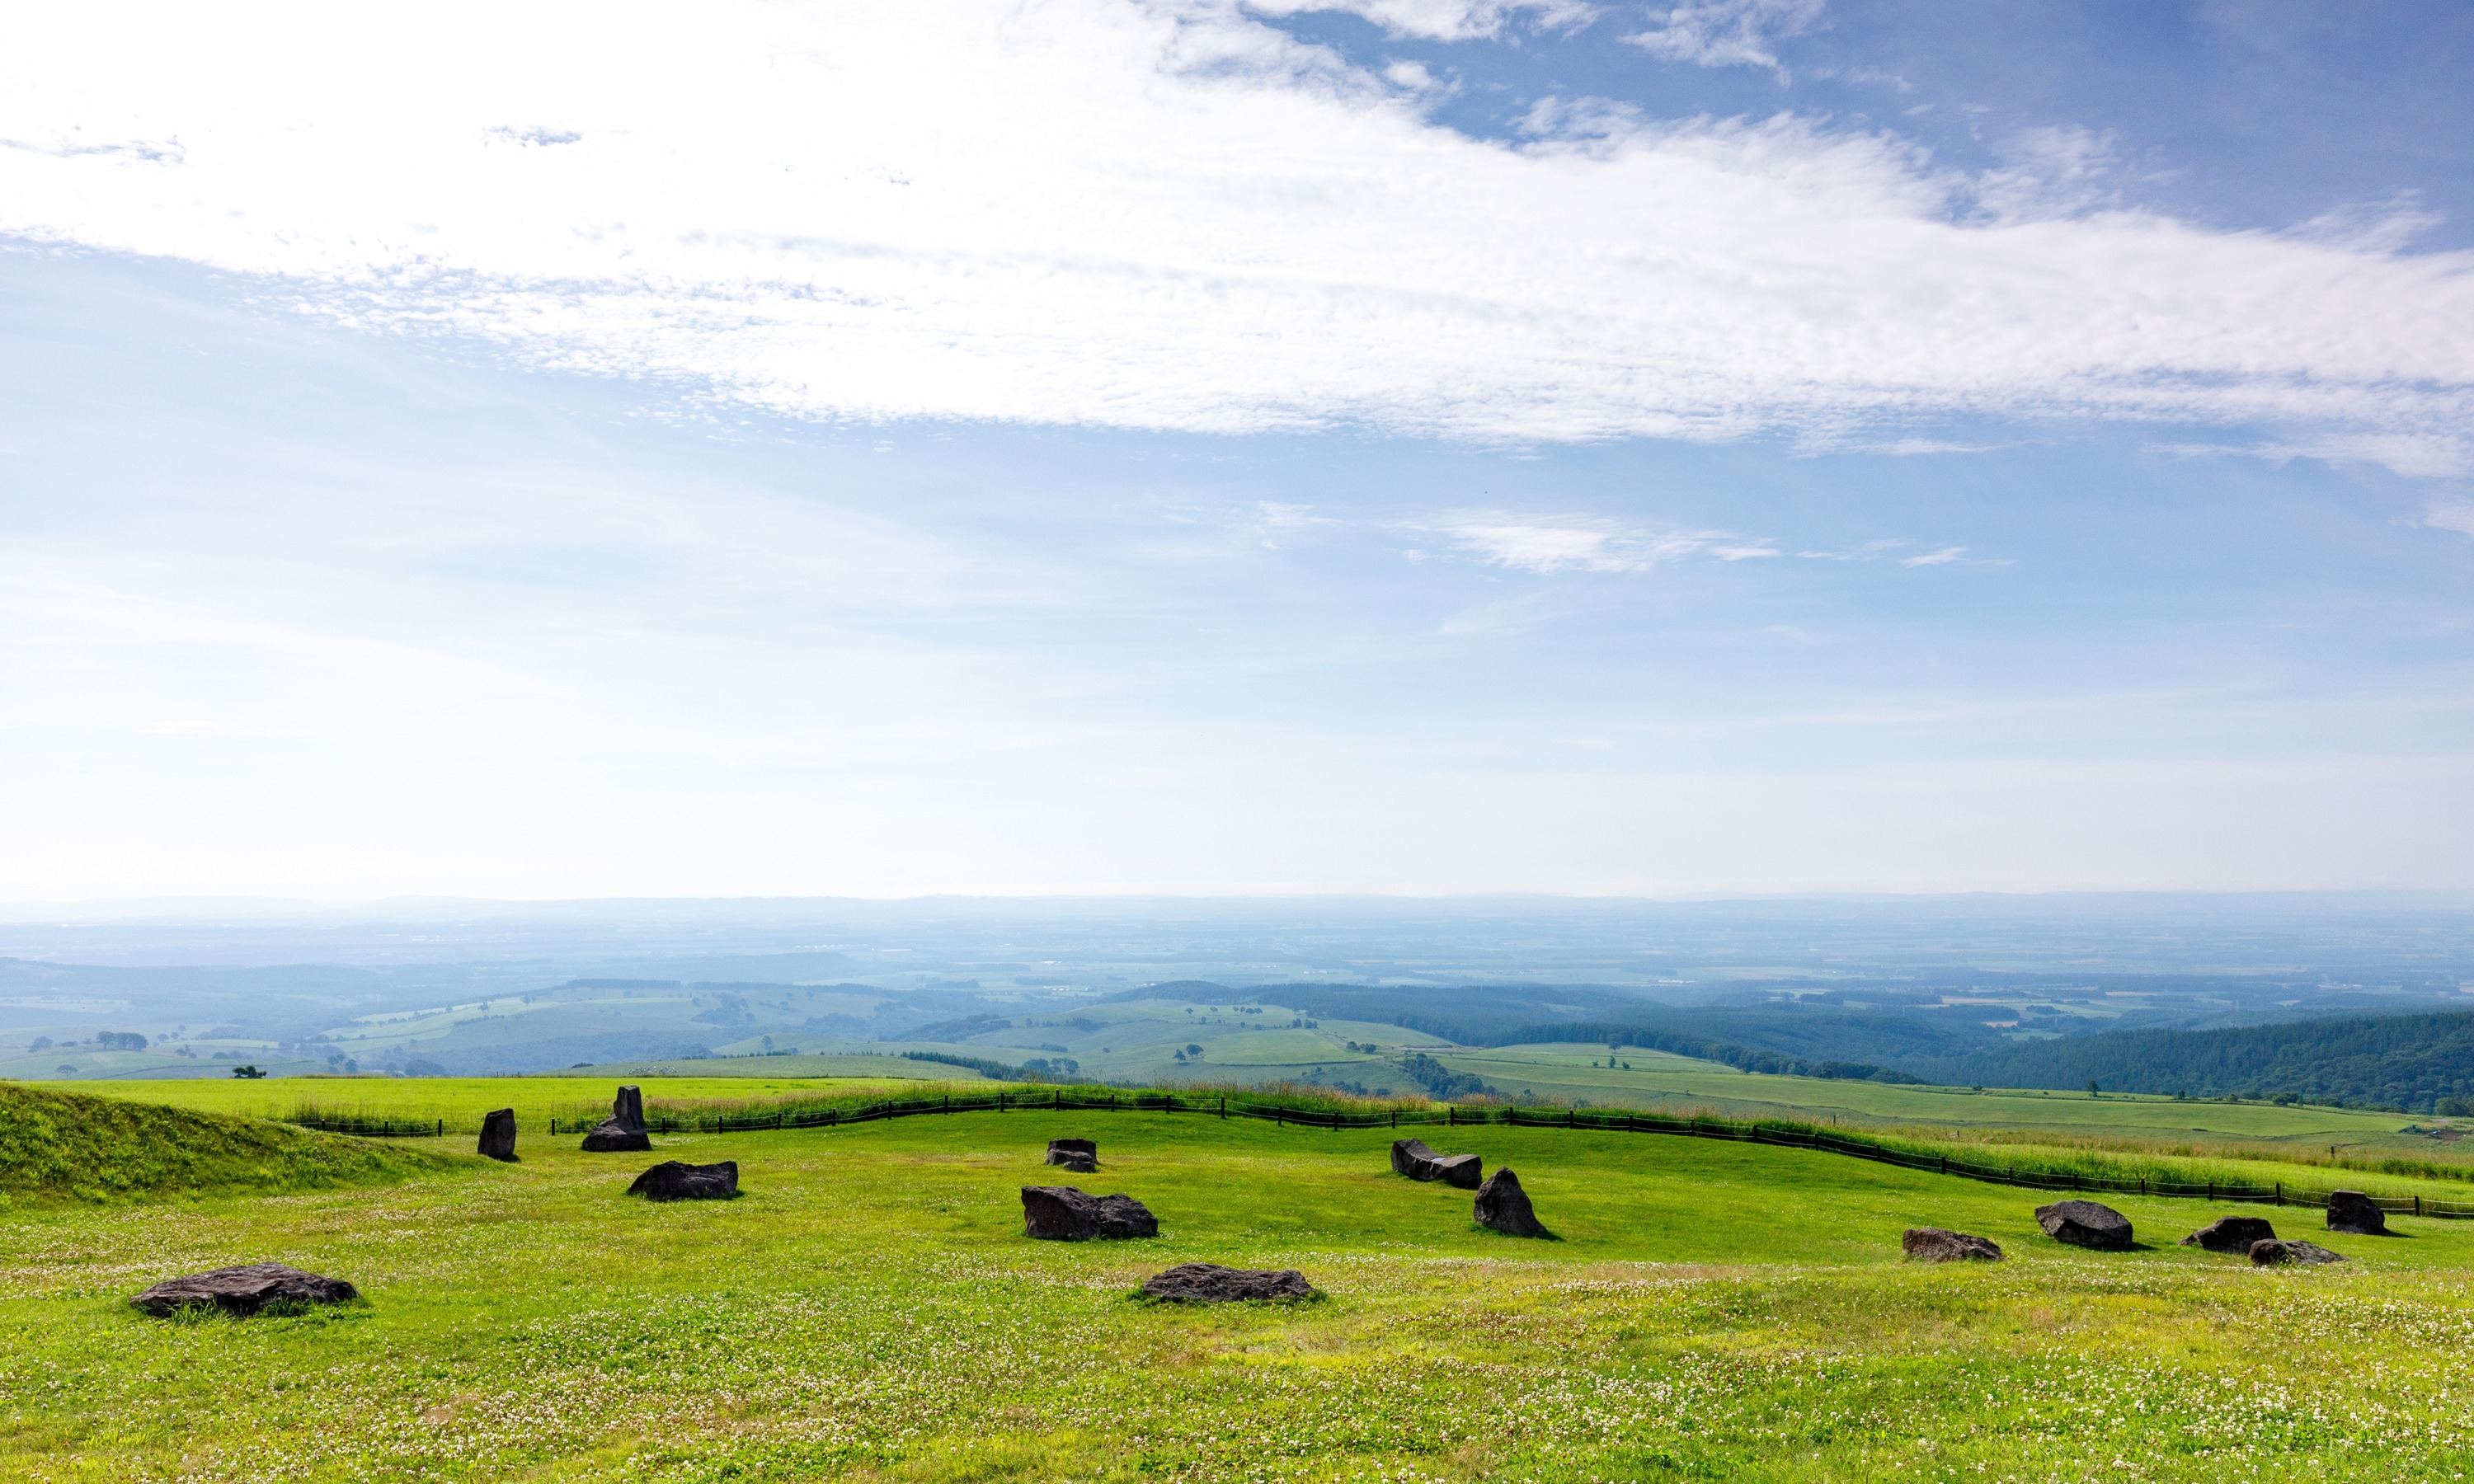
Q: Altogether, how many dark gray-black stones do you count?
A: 14